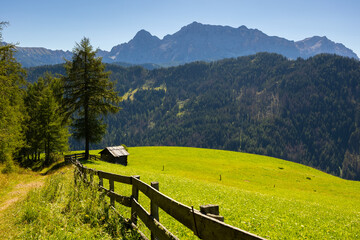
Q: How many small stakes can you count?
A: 3